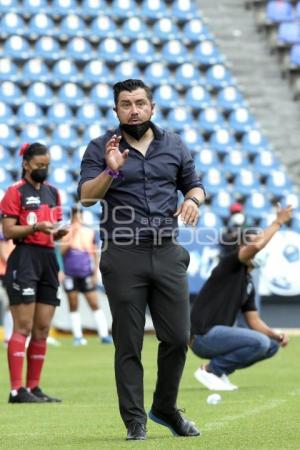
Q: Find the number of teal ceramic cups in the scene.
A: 0